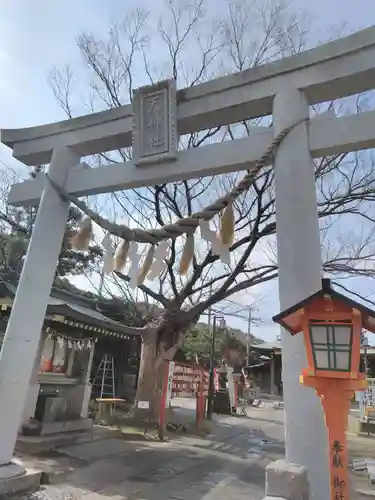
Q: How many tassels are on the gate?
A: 5